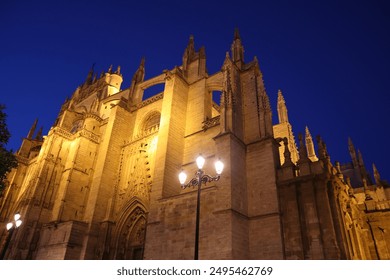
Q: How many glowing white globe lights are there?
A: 6